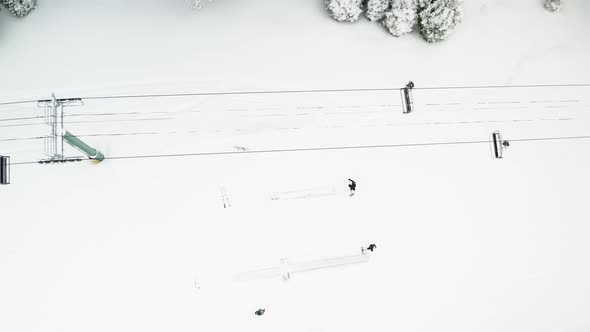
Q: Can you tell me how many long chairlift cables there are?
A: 2